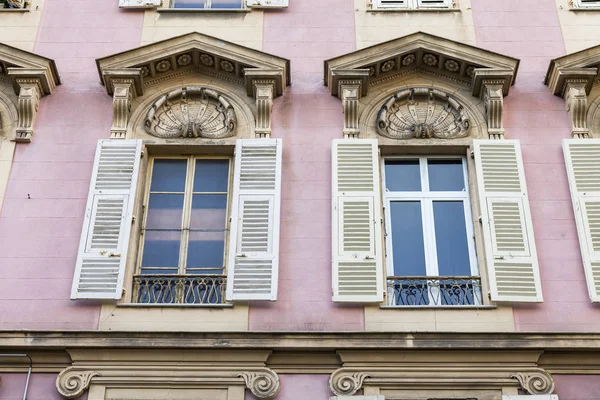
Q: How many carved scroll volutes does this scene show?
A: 4